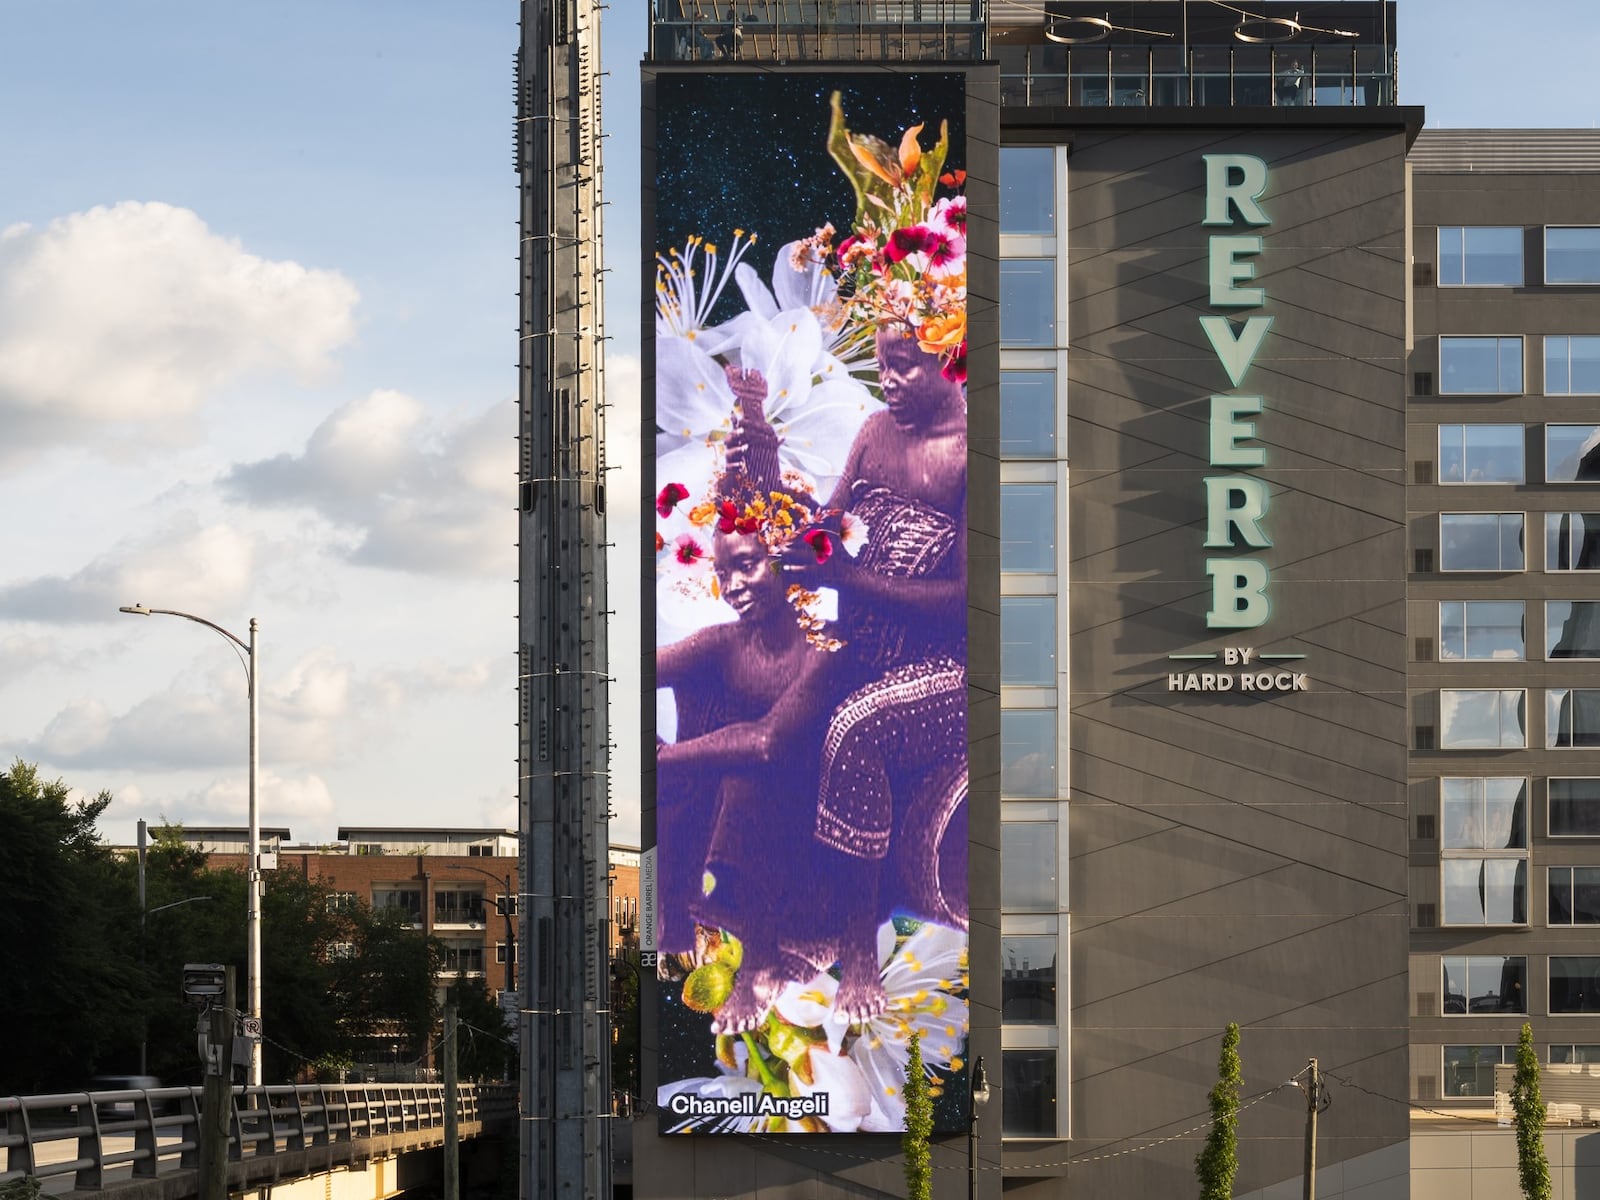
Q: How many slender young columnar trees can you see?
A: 3